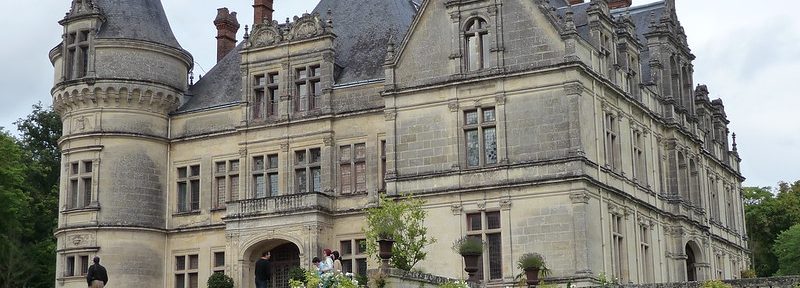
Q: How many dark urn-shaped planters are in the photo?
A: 3